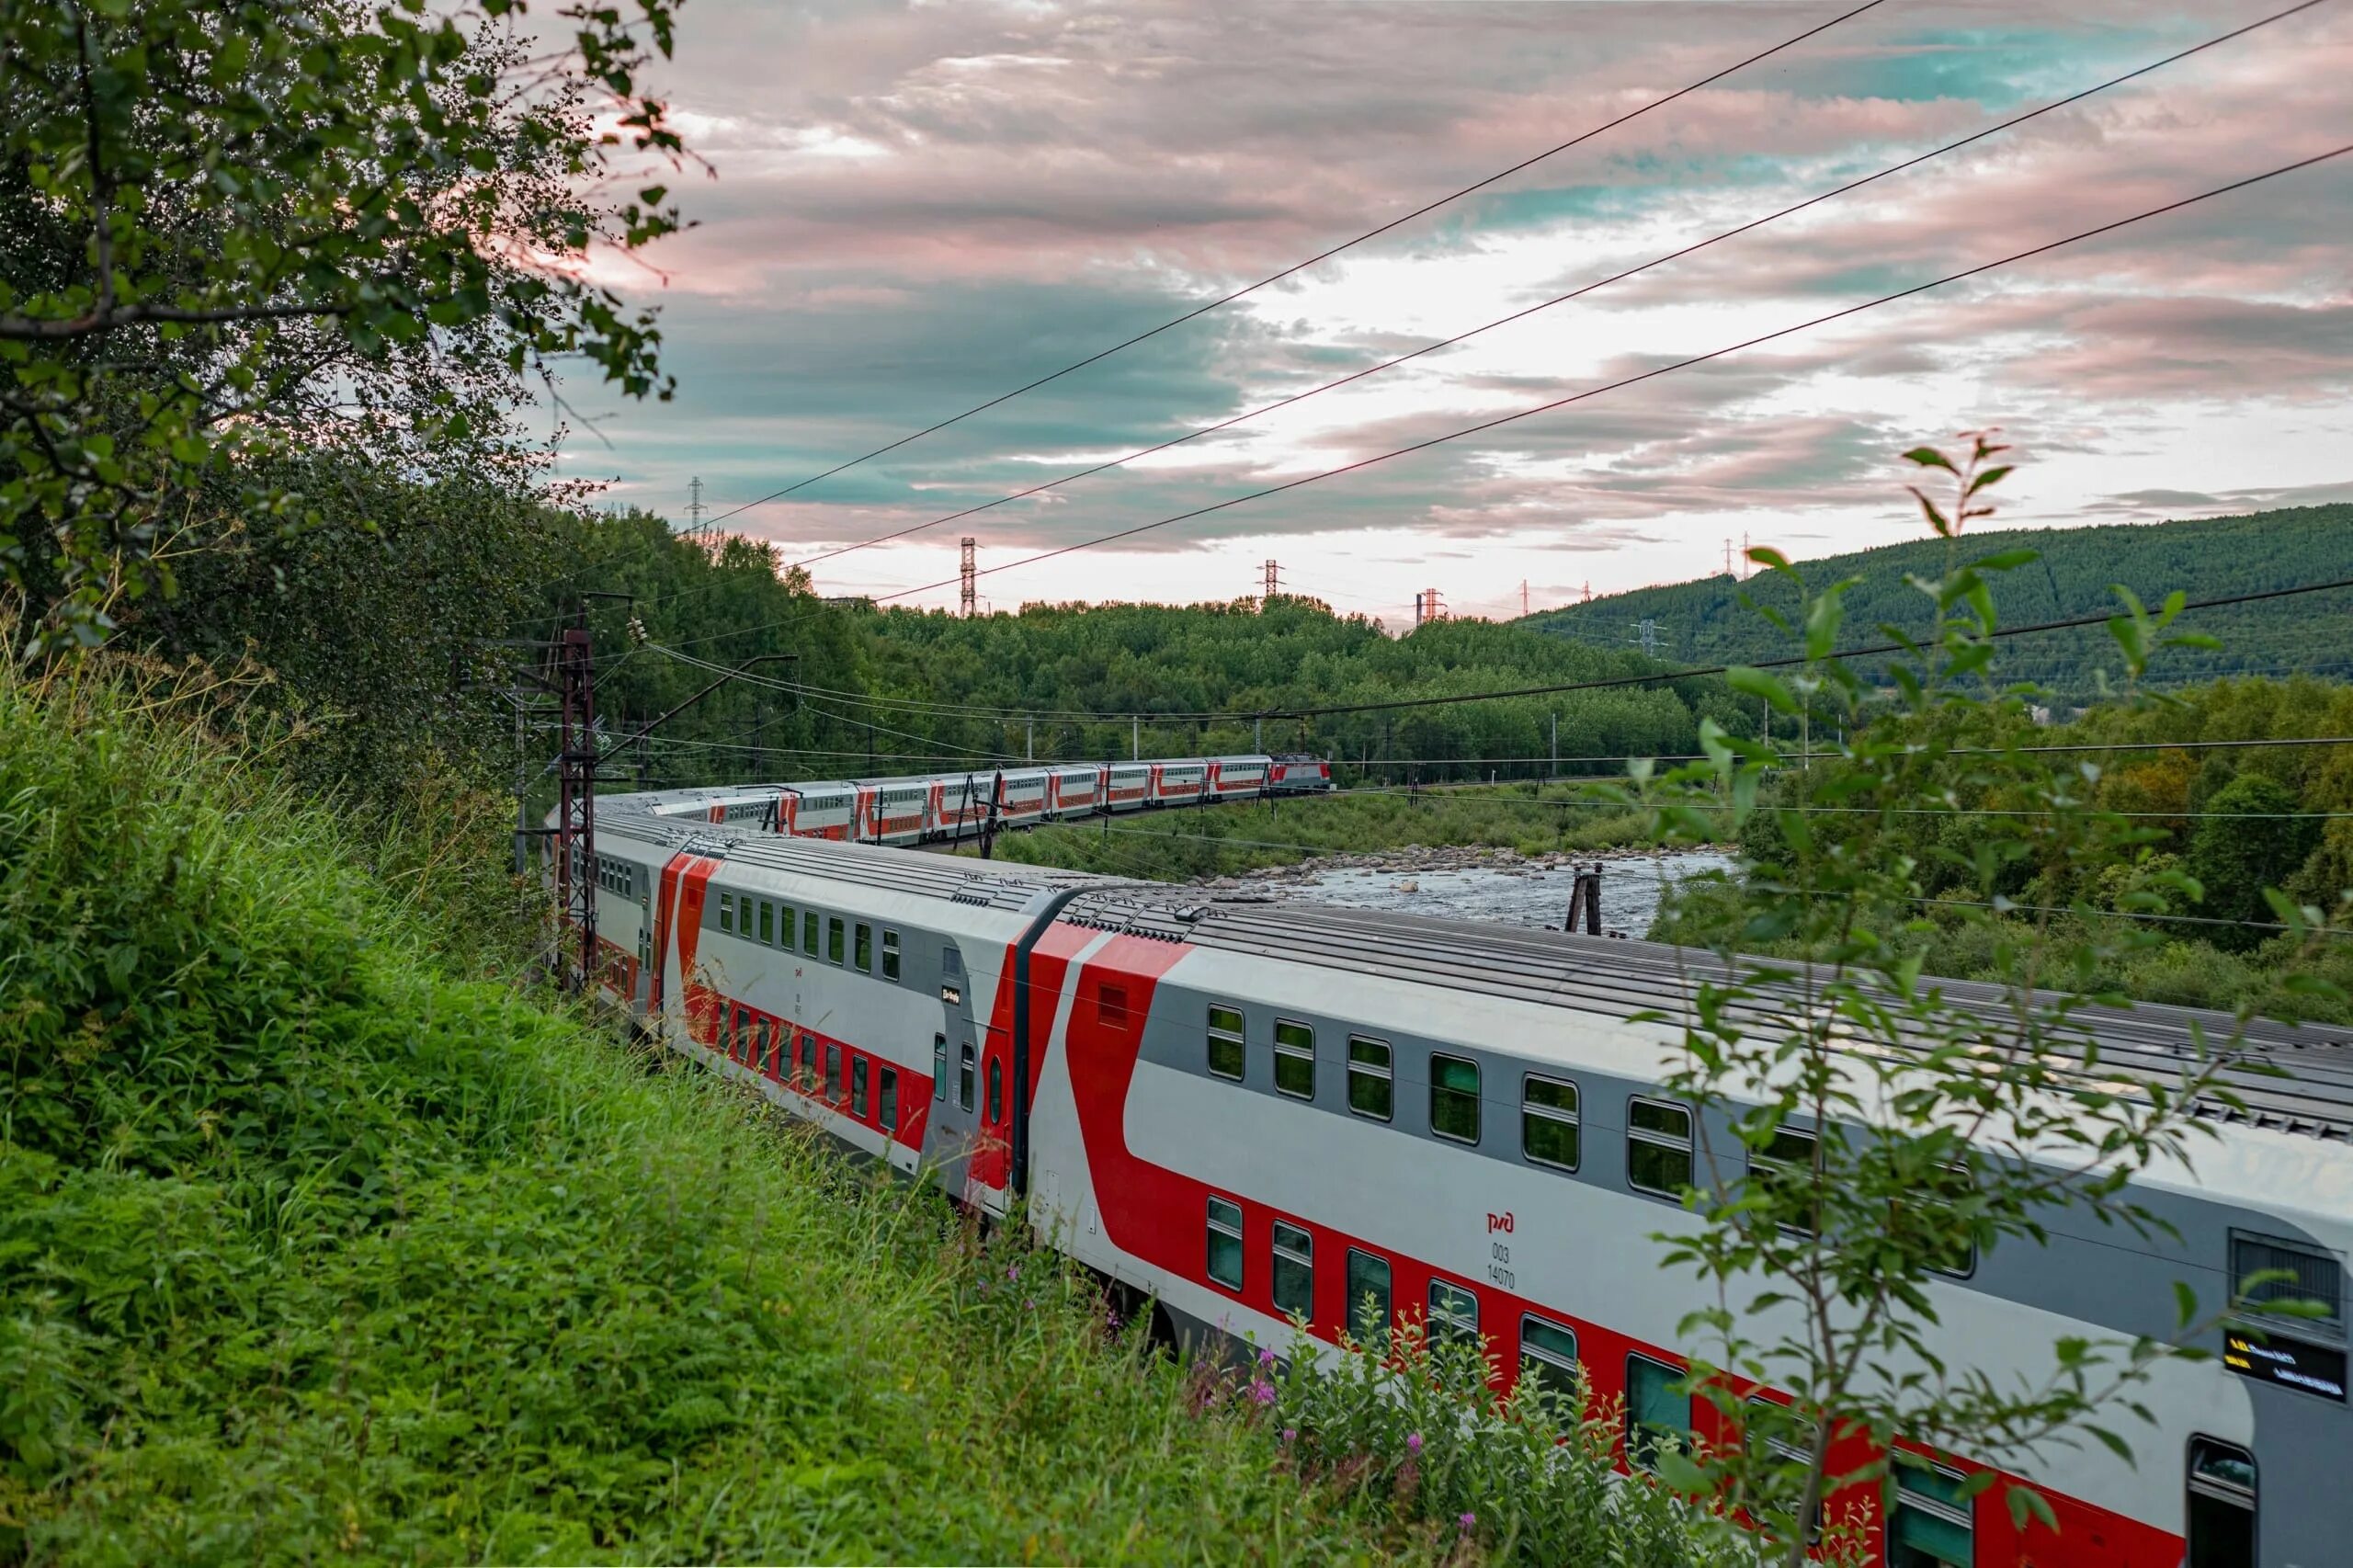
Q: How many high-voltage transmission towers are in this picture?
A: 9